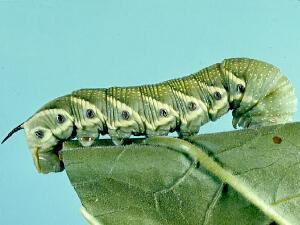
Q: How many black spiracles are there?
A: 8